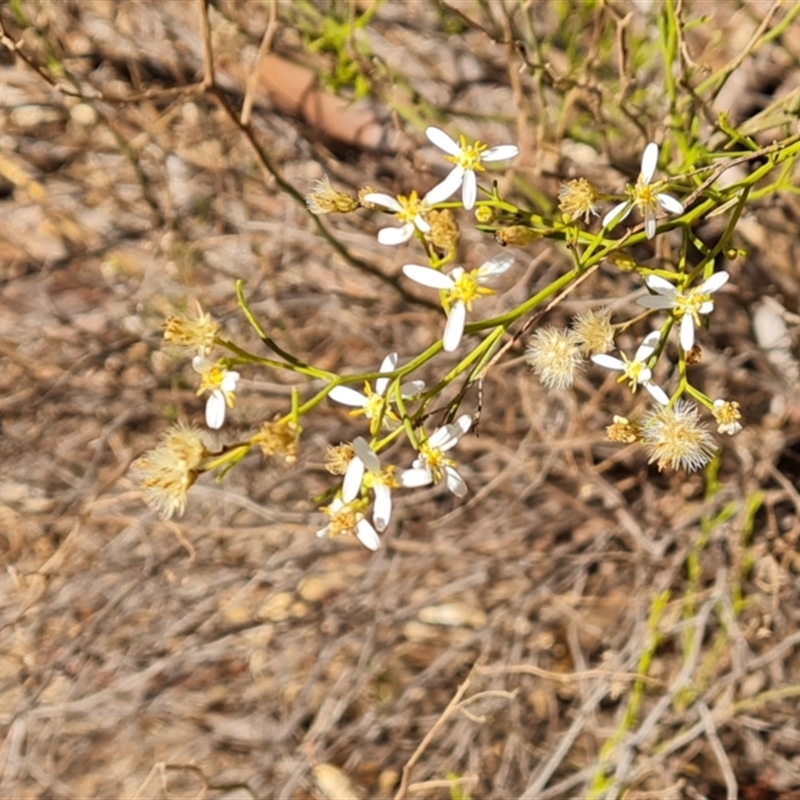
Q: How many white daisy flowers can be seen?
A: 11